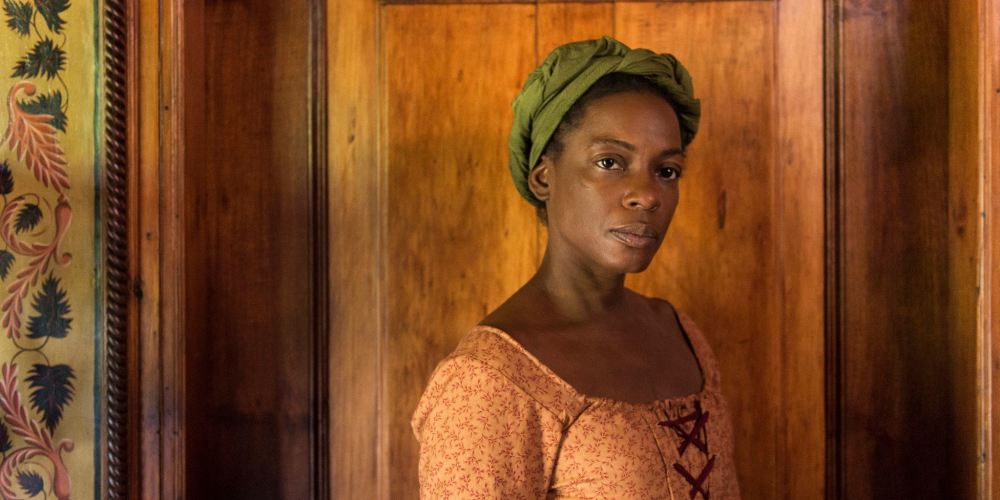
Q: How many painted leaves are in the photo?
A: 11